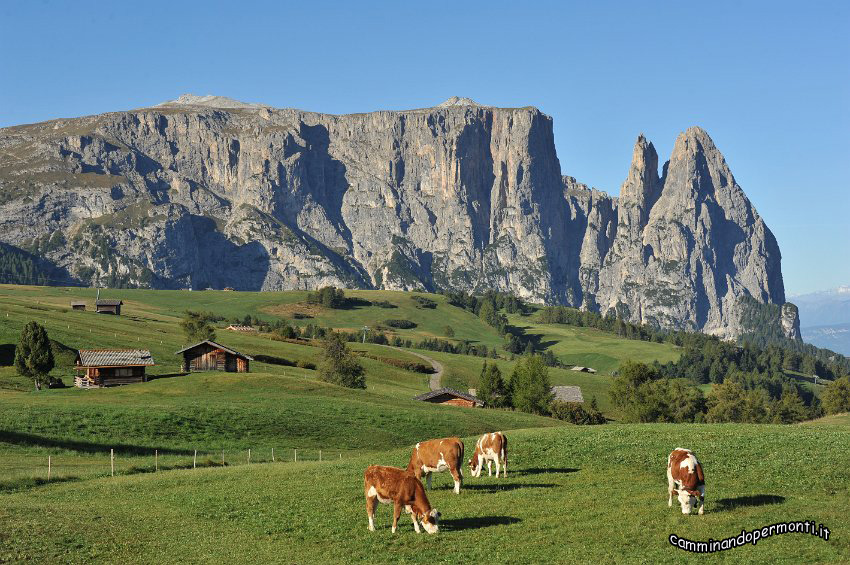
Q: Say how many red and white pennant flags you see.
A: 0